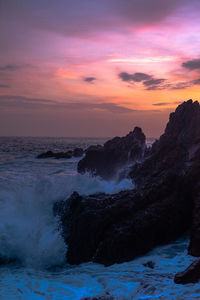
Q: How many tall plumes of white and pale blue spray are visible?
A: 1